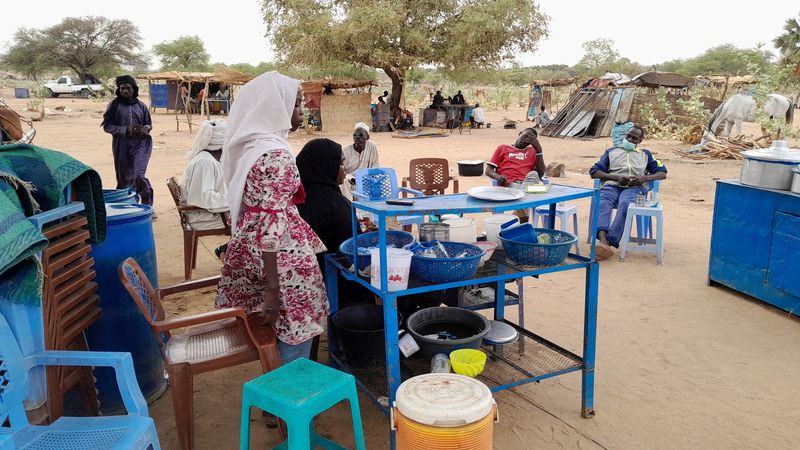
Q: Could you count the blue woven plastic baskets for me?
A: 3